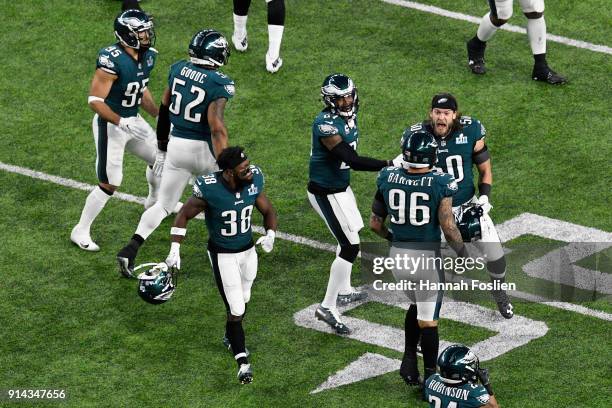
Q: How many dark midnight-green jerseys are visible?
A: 7